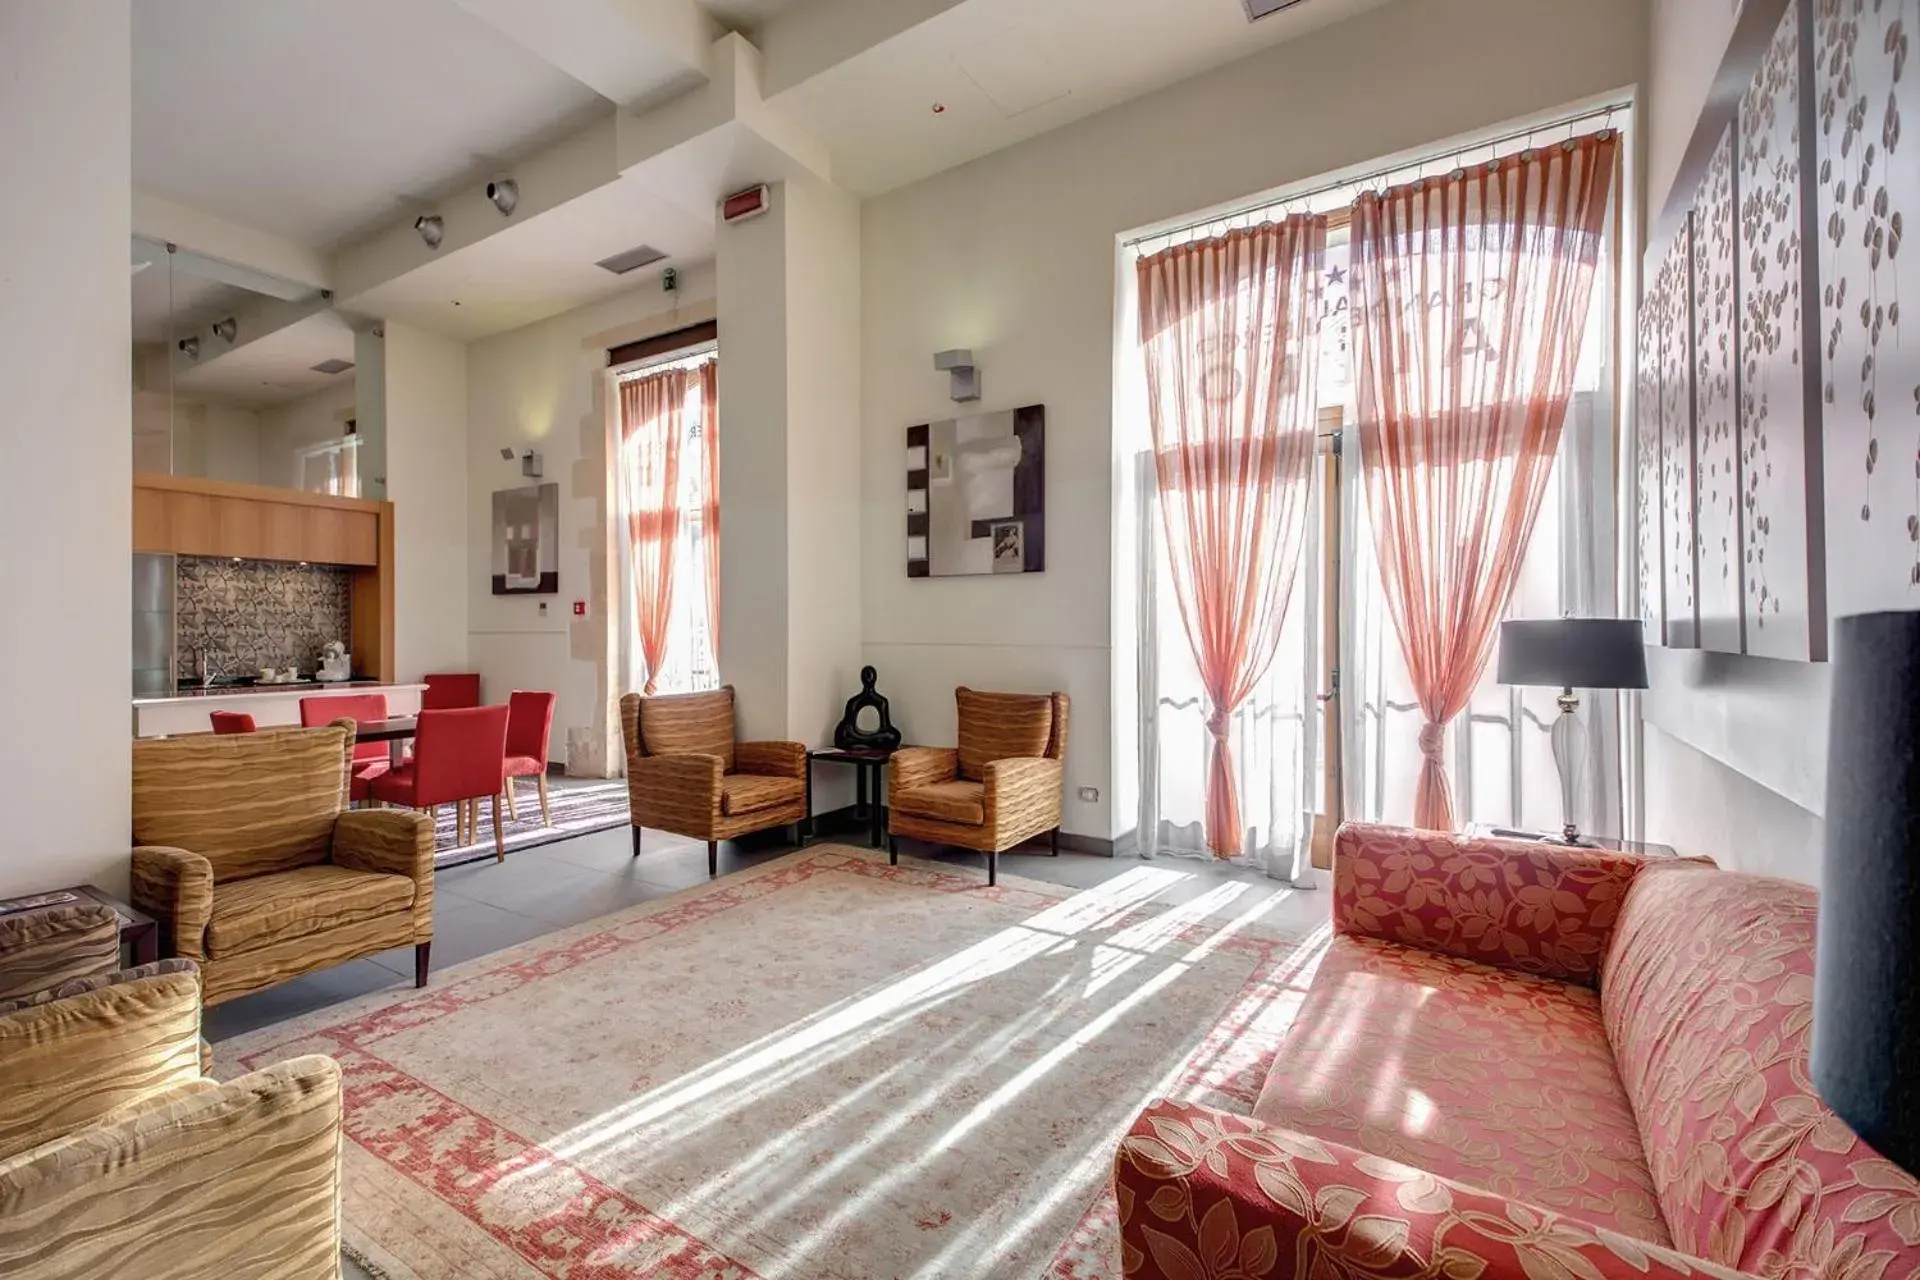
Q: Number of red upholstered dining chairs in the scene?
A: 5